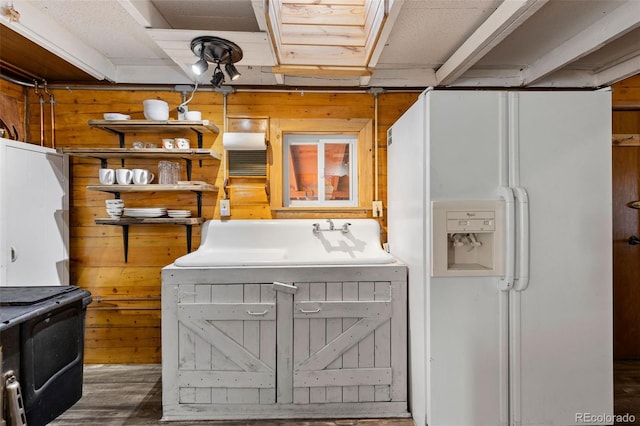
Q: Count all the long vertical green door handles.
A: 0